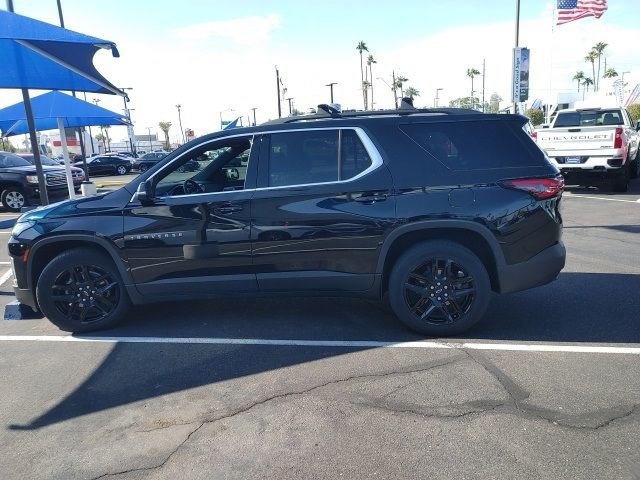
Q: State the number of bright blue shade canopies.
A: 2